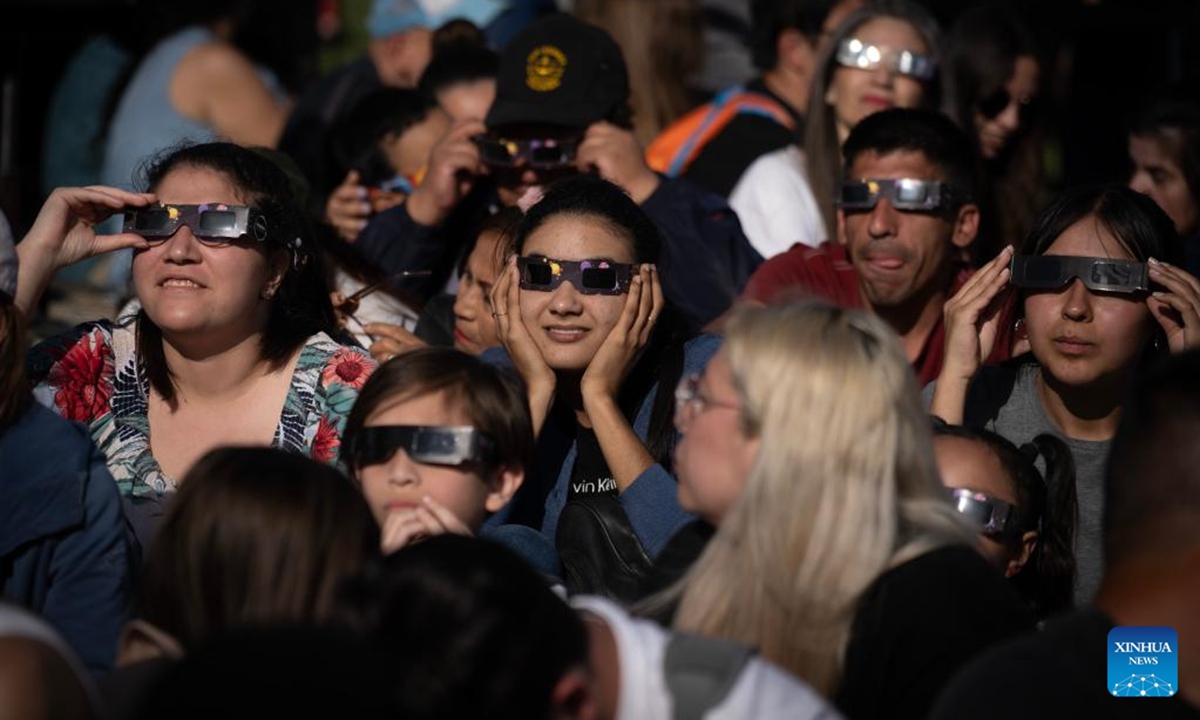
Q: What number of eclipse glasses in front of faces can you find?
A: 8